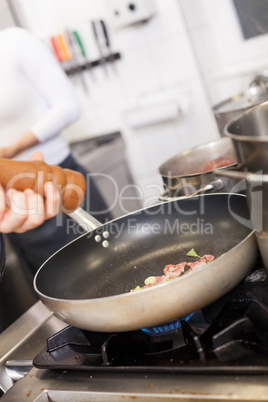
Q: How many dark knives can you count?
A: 2